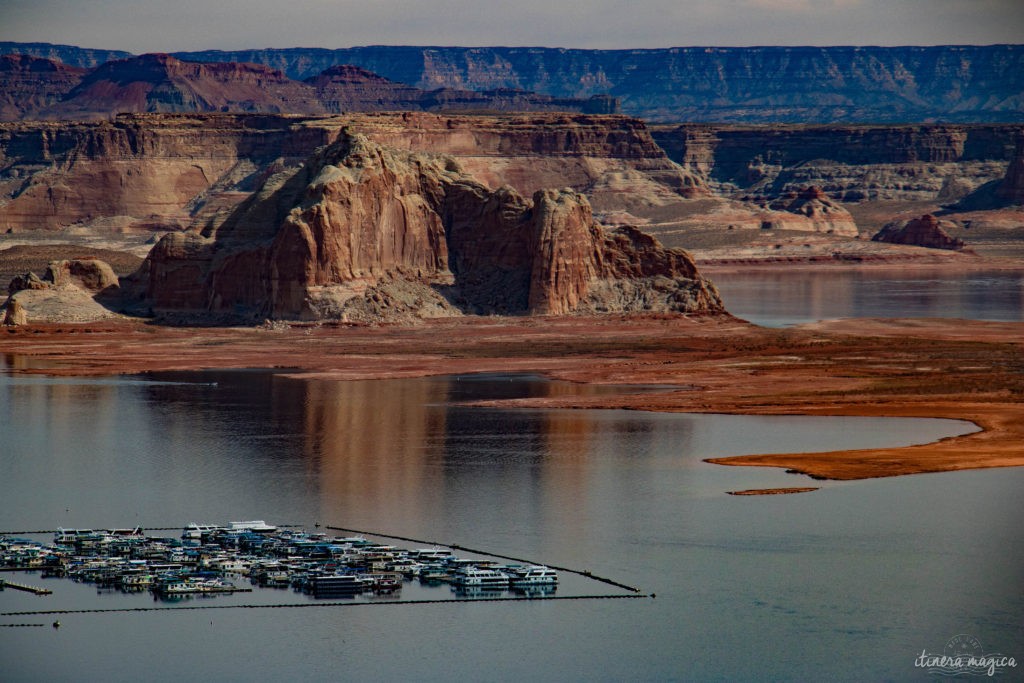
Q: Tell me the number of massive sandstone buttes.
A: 1